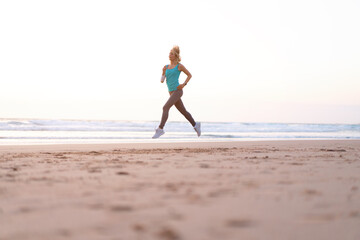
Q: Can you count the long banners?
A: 0